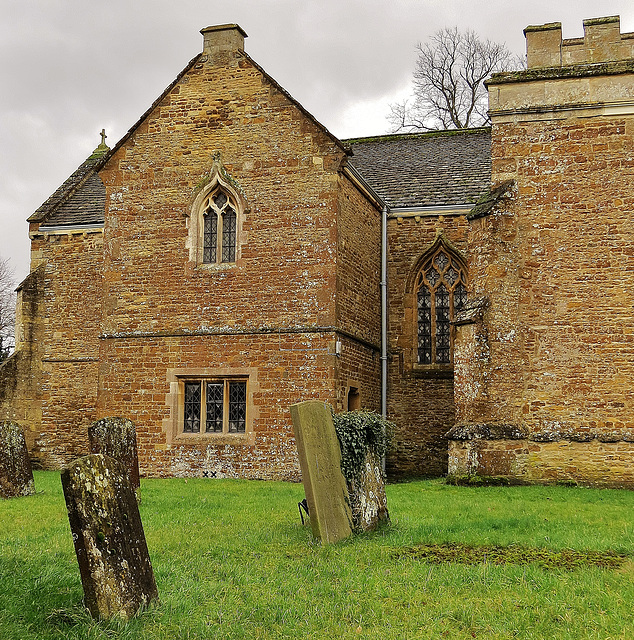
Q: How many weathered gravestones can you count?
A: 5